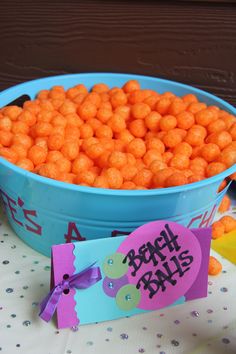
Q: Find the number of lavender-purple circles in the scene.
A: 1